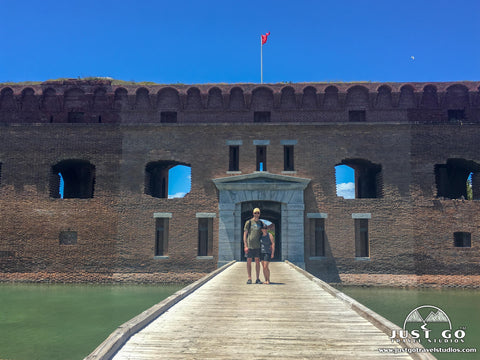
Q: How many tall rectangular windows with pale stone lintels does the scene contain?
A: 7